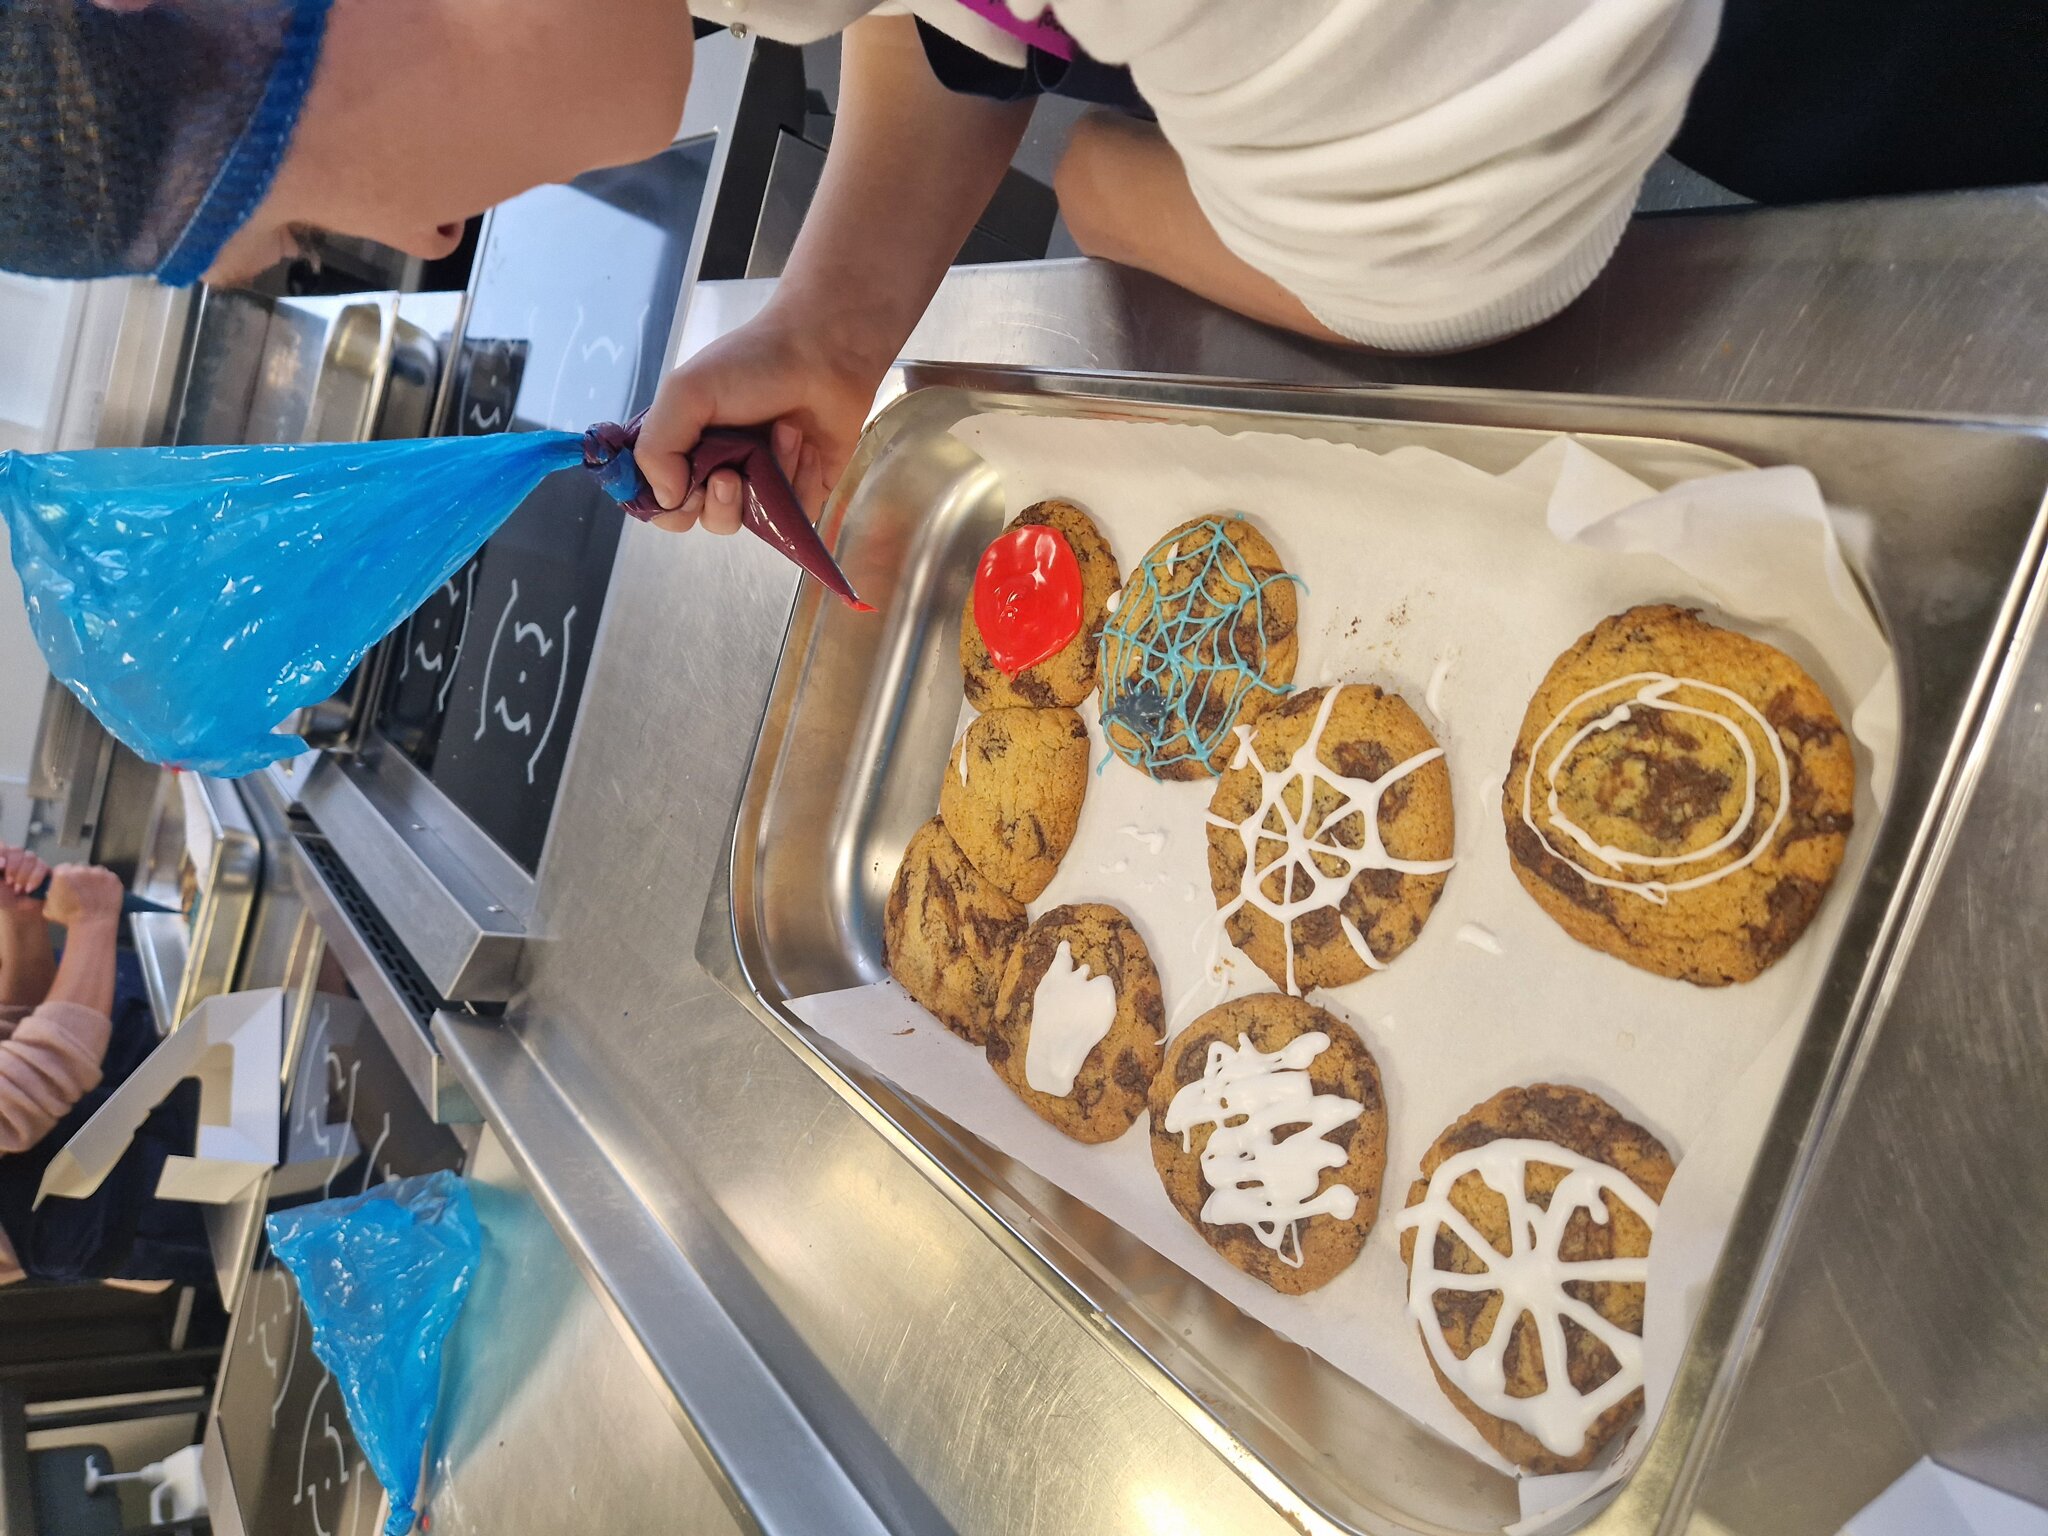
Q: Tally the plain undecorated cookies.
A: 2